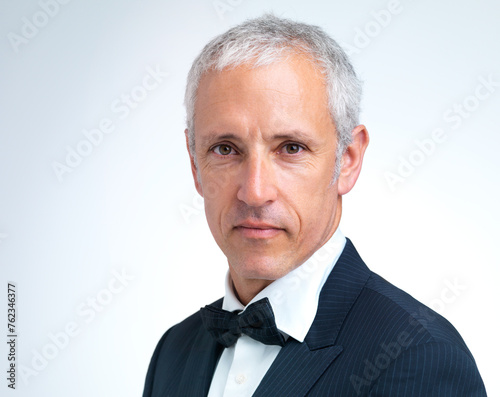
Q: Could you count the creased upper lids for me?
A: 2